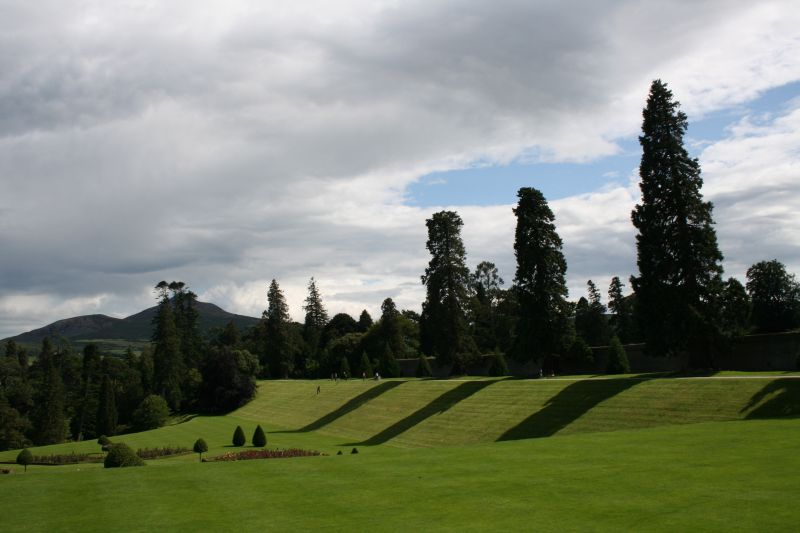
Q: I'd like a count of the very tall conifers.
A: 3